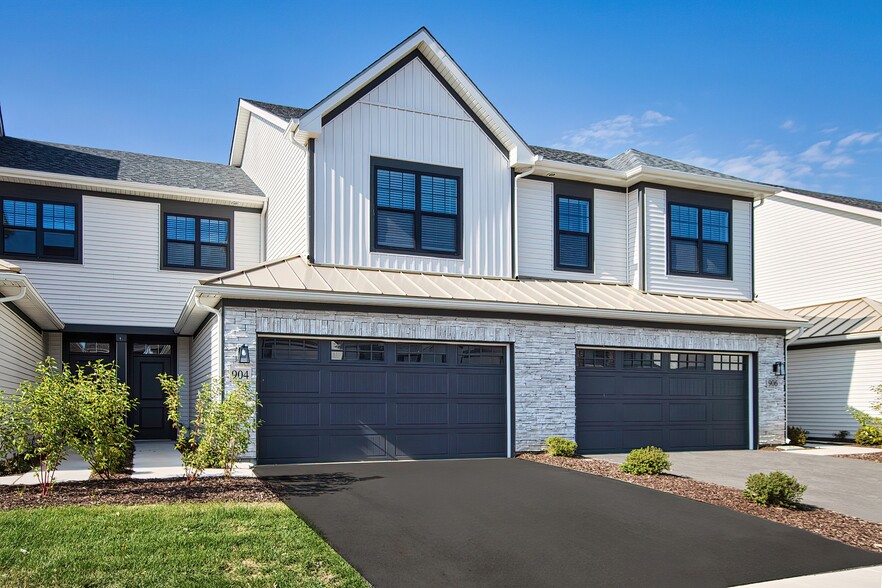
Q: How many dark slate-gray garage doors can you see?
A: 2